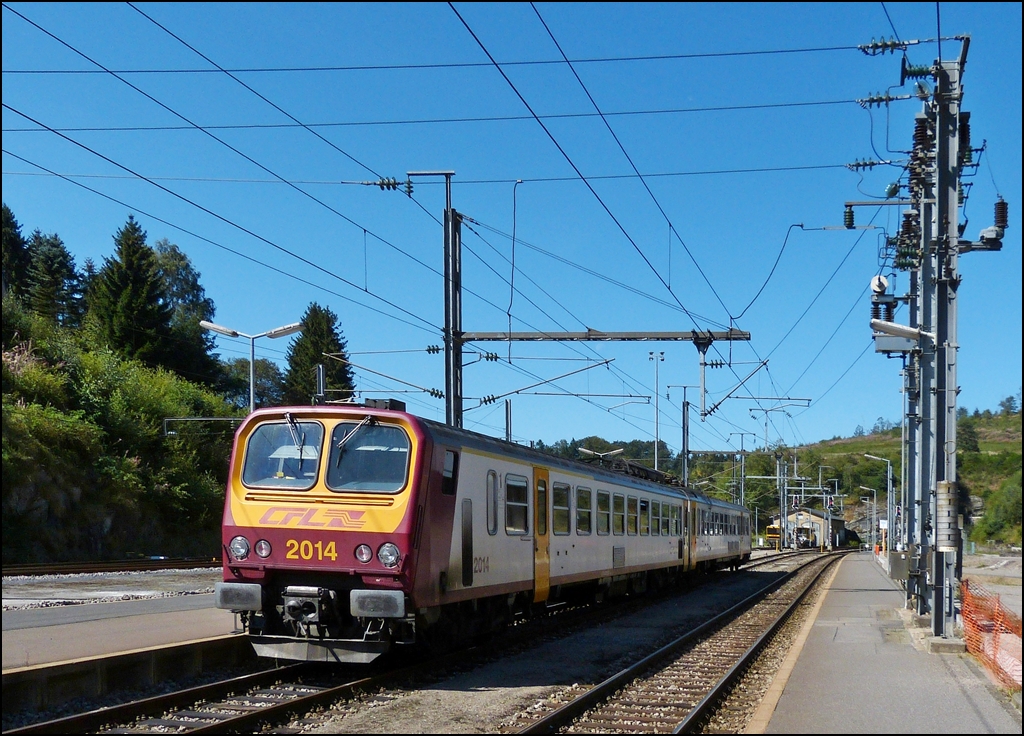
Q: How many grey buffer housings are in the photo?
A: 2